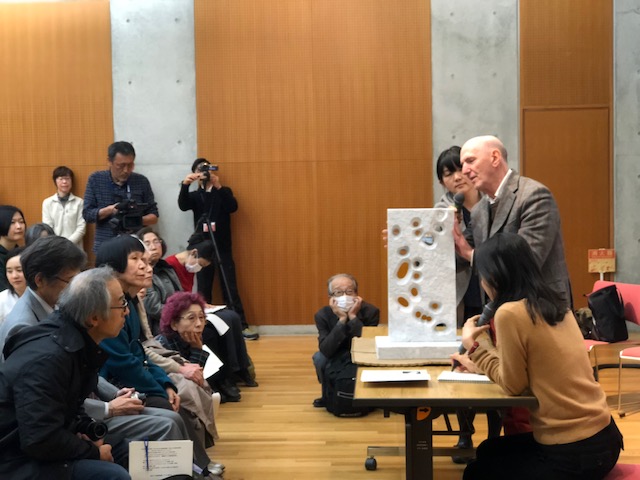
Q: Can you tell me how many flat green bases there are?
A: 0